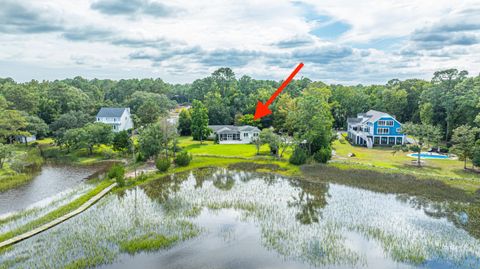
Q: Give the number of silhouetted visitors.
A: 0